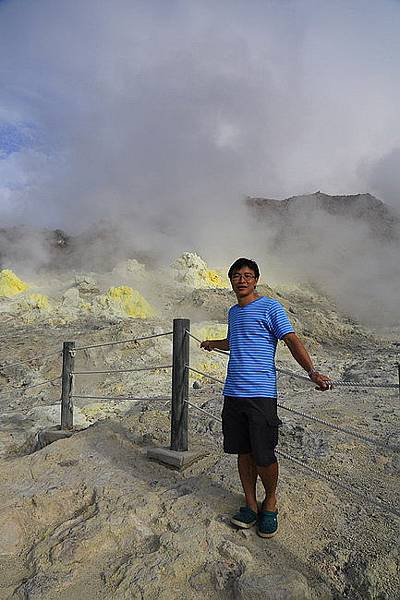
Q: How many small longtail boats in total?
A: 0